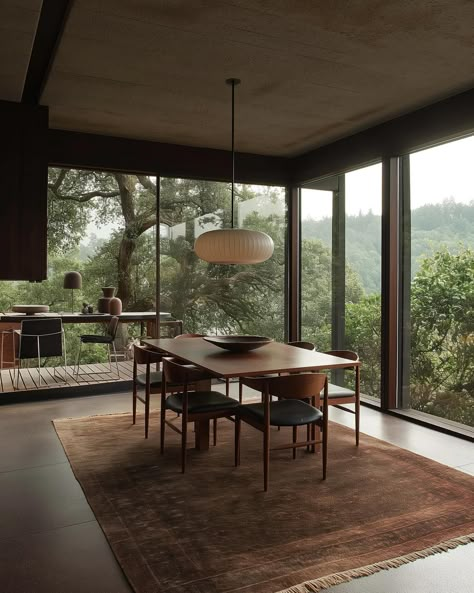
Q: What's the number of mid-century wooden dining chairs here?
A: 6